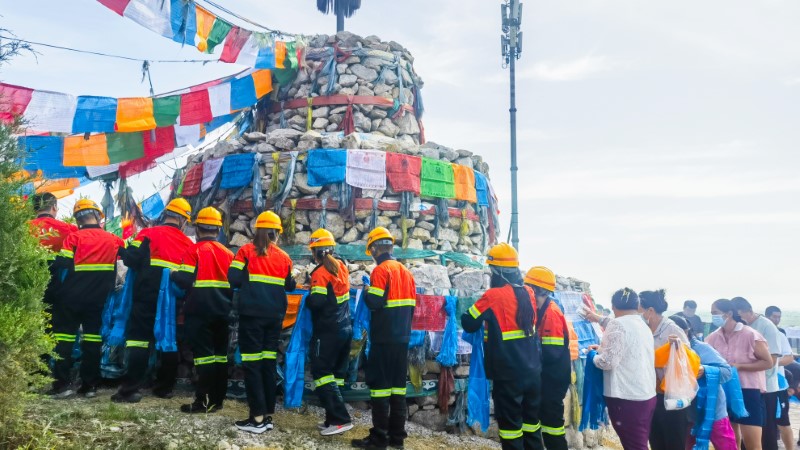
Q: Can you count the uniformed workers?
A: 9